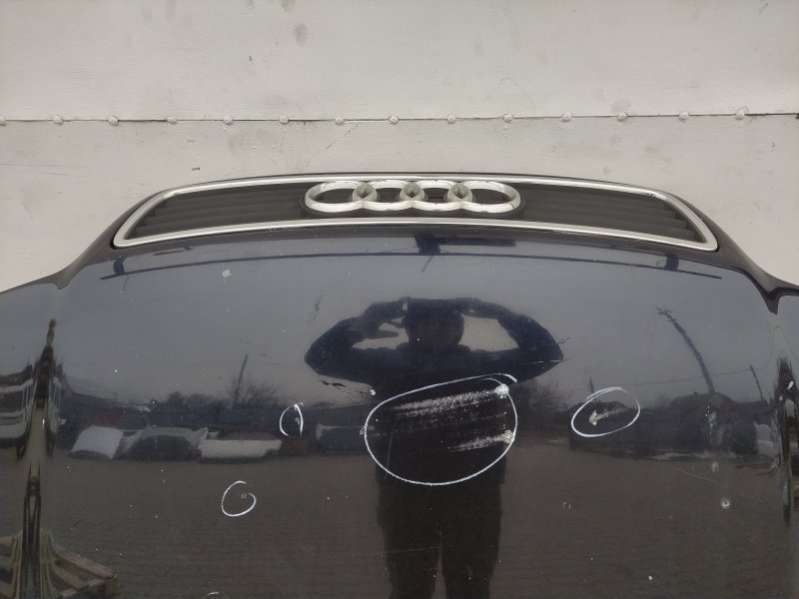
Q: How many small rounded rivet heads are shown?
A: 14